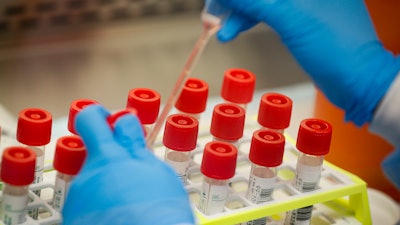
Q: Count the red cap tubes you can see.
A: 14